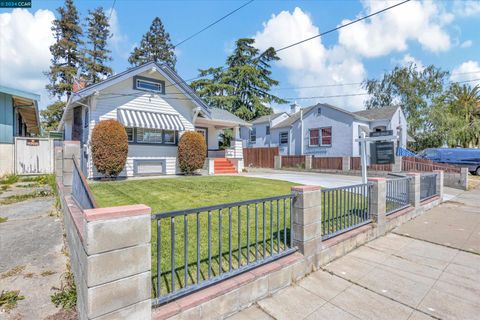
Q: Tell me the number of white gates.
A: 1